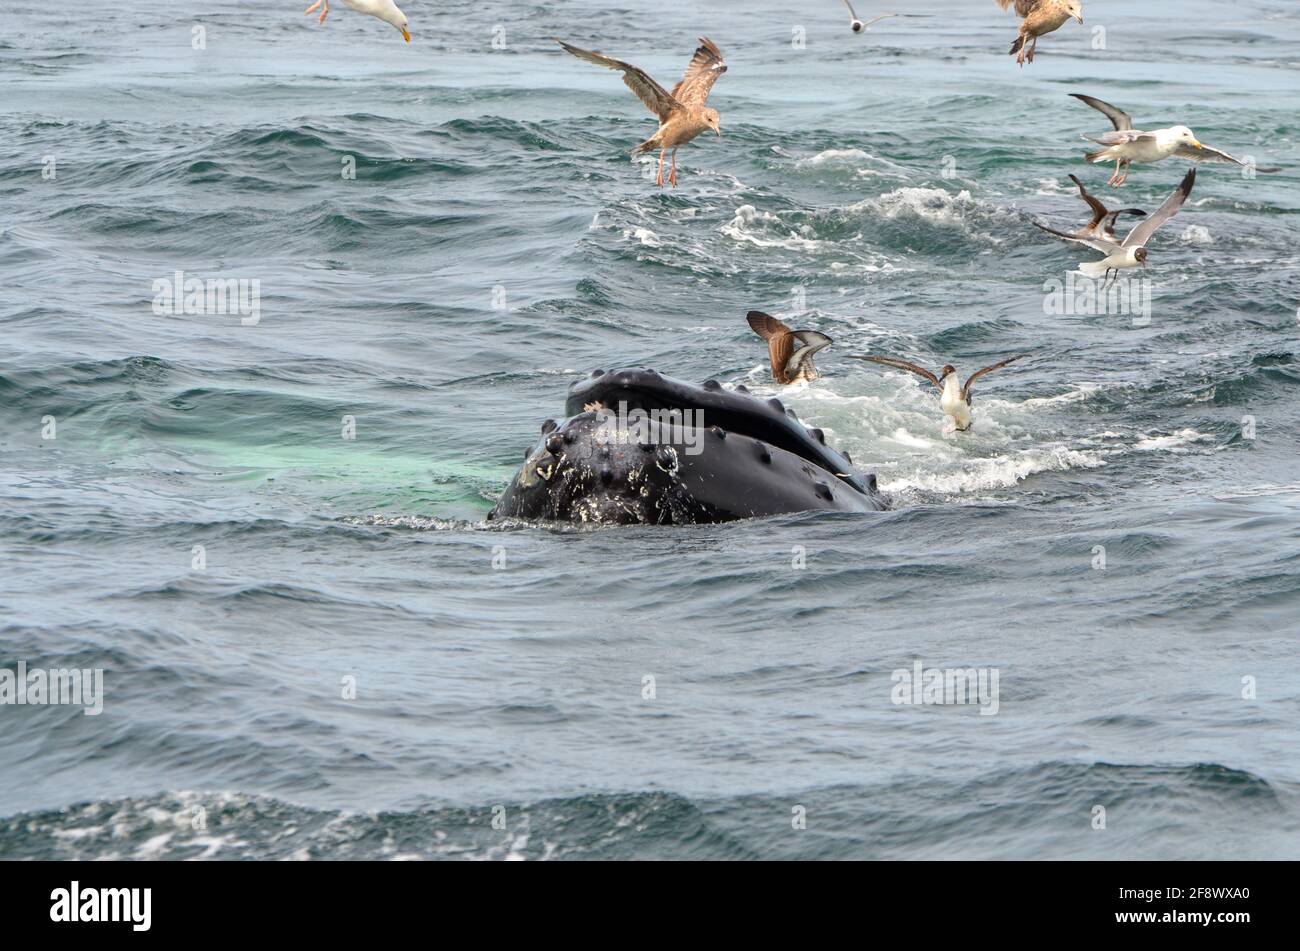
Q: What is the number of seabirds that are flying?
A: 9